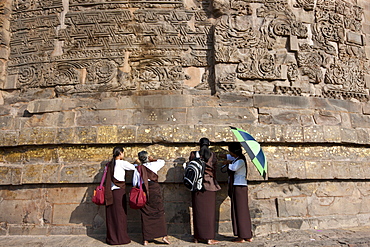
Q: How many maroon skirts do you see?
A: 4